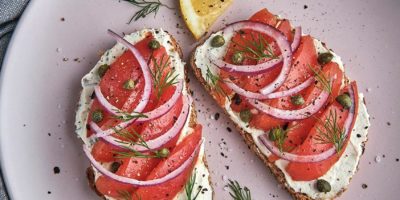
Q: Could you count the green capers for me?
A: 14